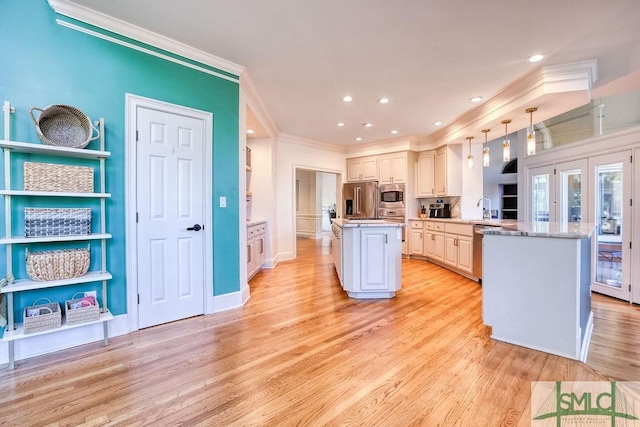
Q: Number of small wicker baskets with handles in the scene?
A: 2